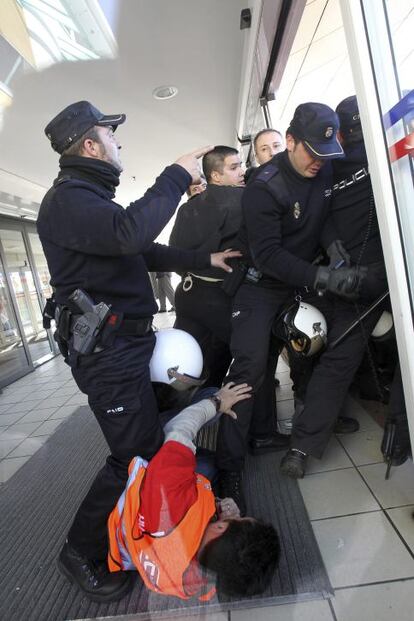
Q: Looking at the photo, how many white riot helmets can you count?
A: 3